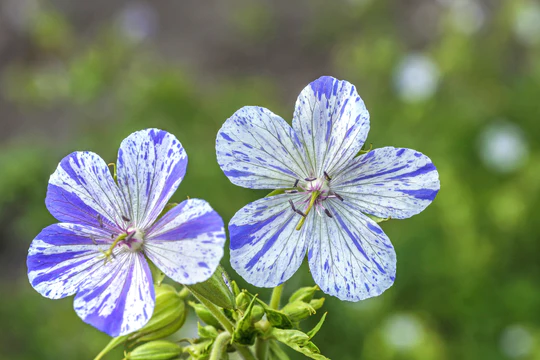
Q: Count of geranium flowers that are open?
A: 2